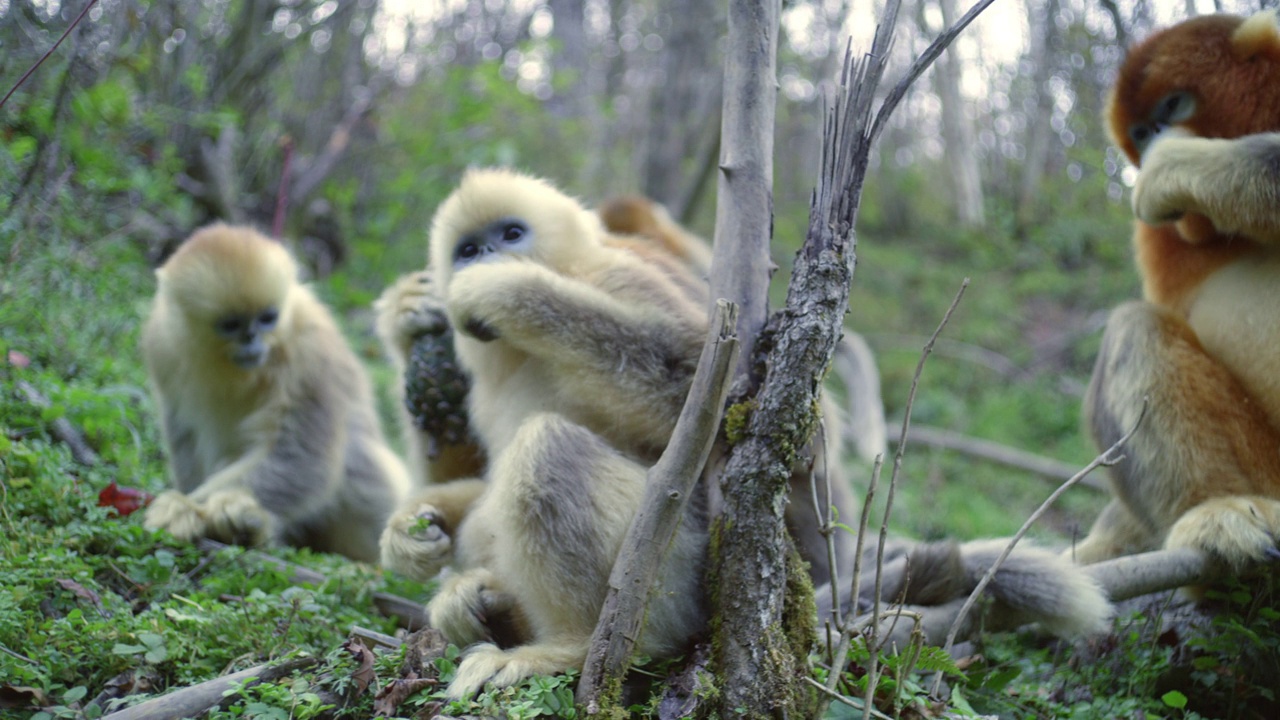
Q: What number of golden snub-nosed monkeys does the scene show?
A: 4